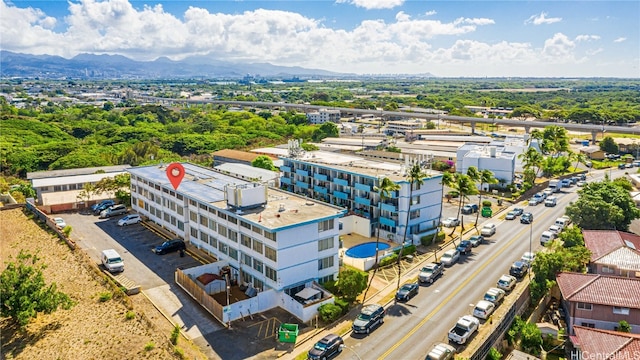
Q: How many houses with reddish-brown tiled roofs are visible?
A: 3